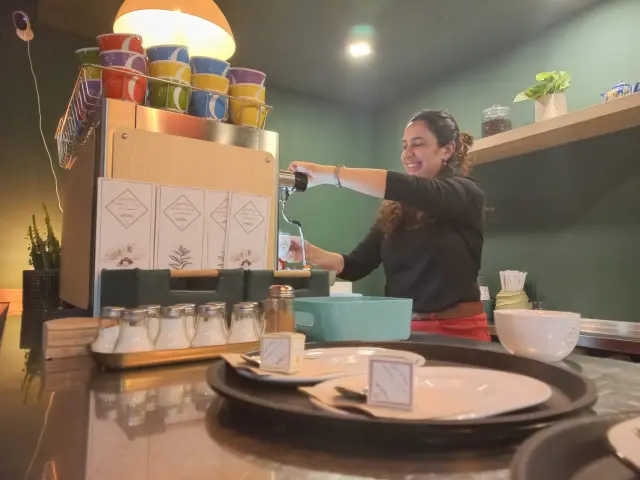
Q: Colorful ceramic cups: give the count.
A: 15